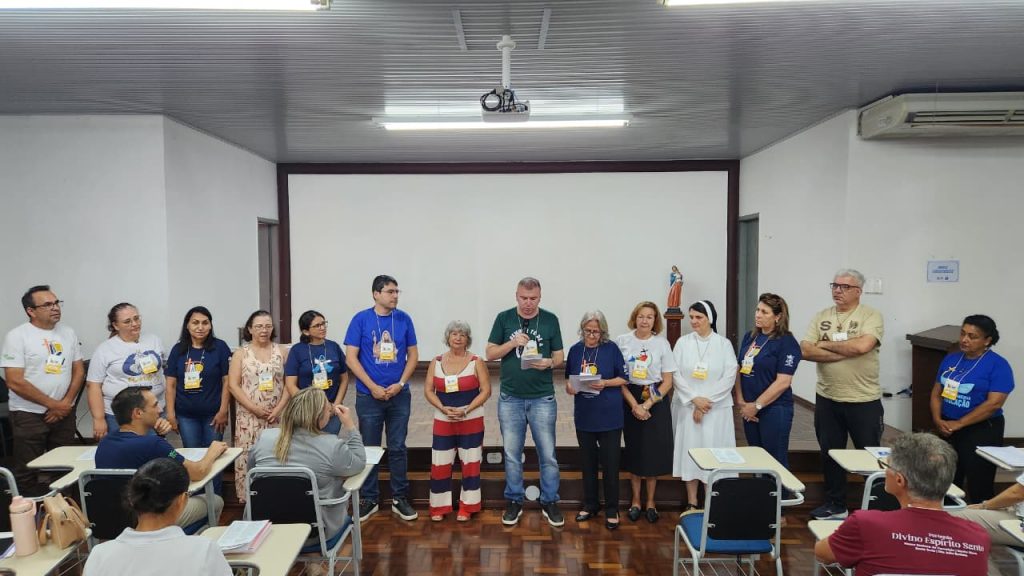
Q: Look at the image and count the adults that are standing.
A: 14